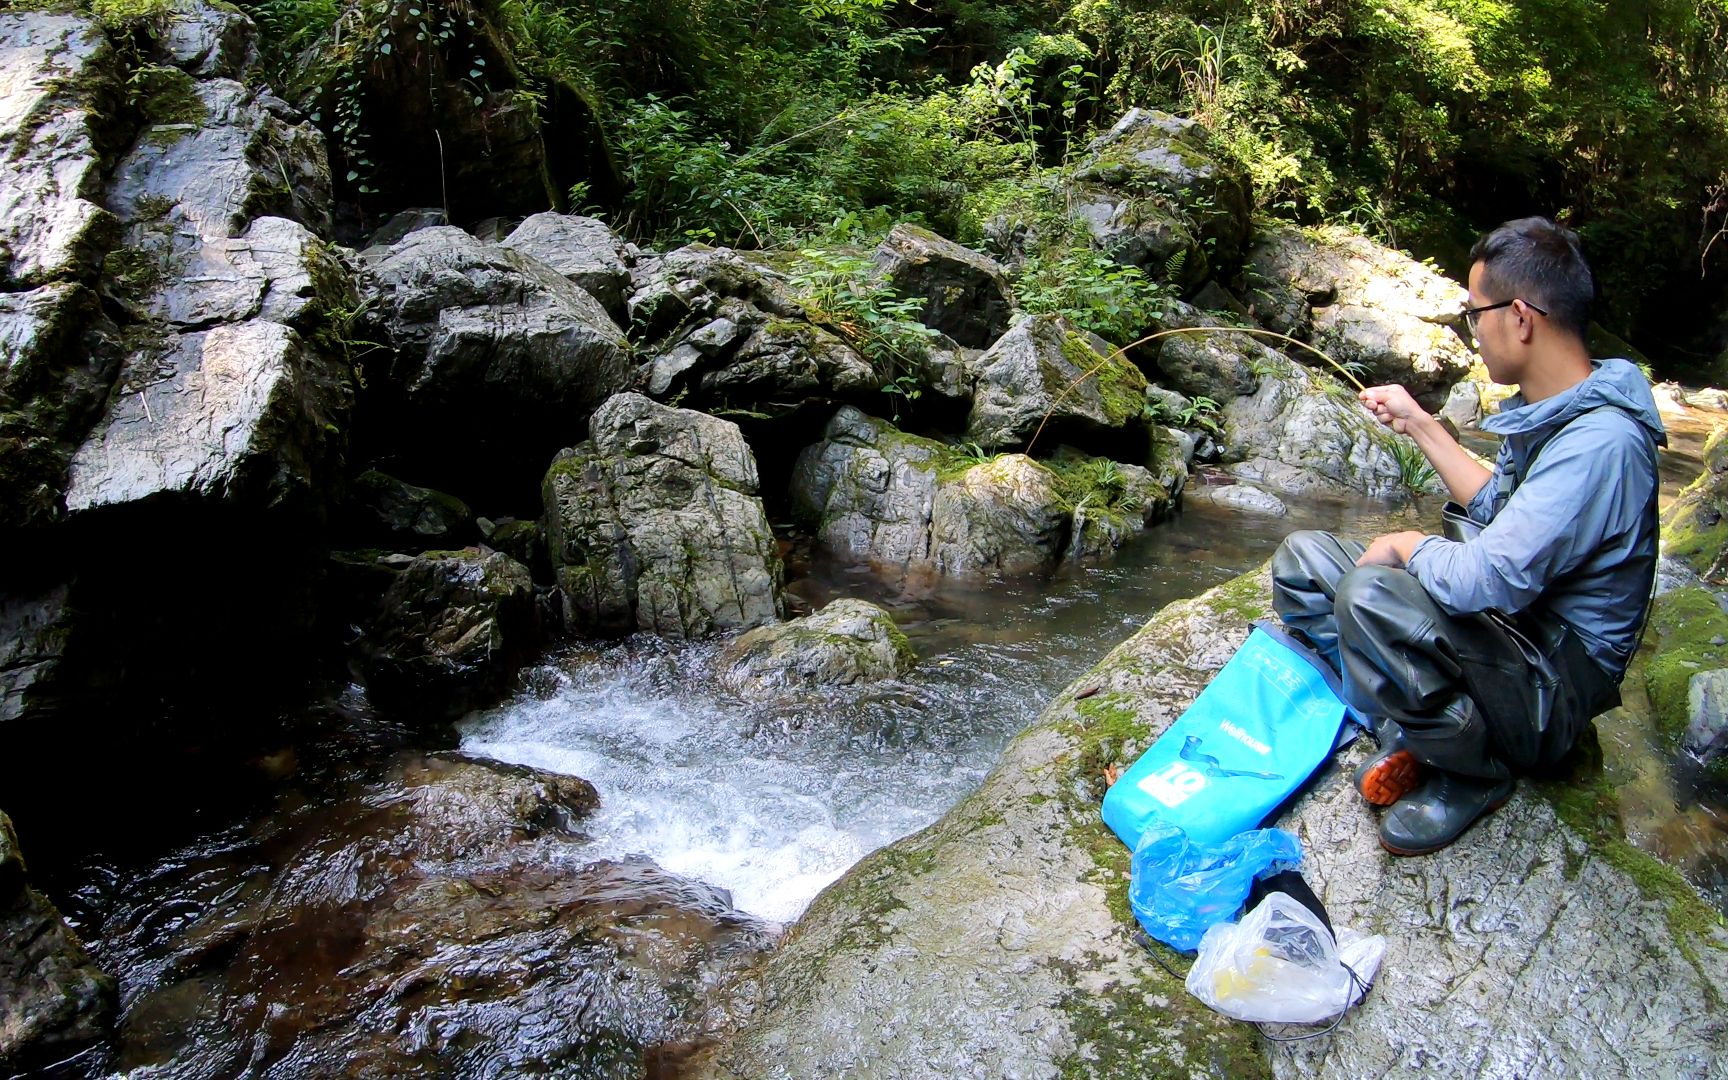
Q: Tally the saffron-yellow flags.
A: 0